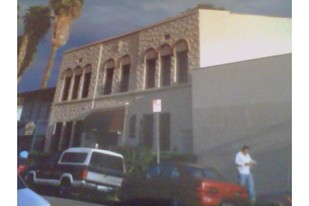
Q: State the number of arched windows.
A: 8